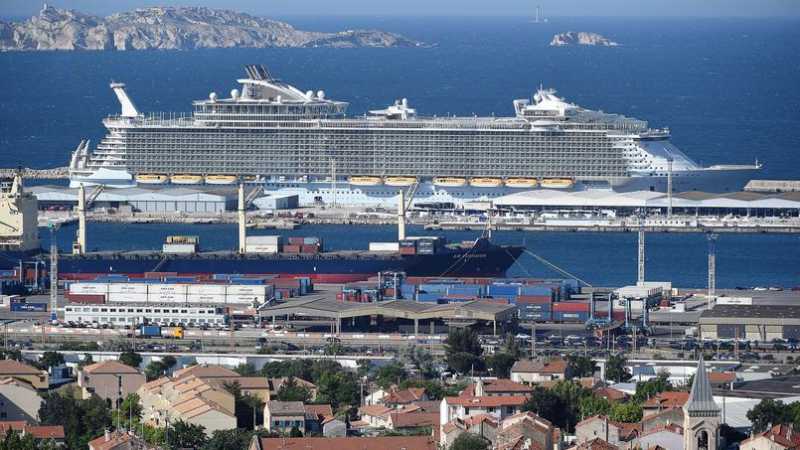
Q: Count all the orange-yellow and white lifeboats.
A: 9